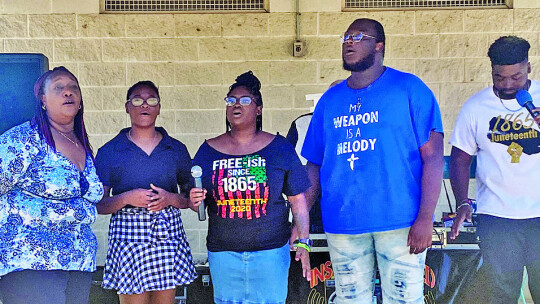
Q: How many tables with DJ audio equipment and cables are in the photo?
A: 1